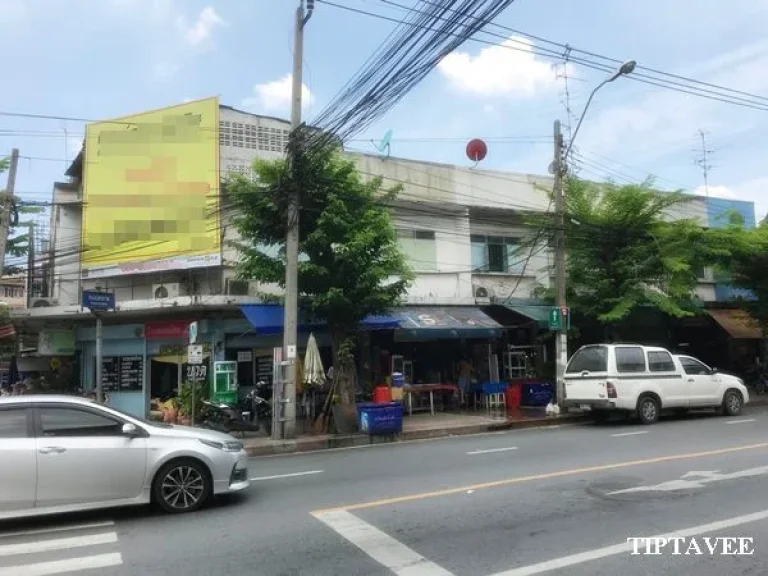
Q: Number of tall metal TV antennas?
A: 2